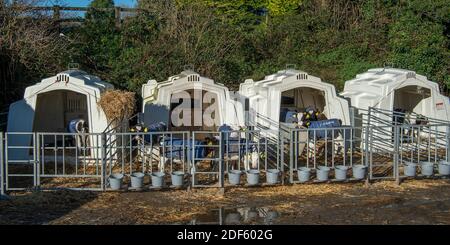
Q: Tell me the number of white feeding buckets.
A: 14